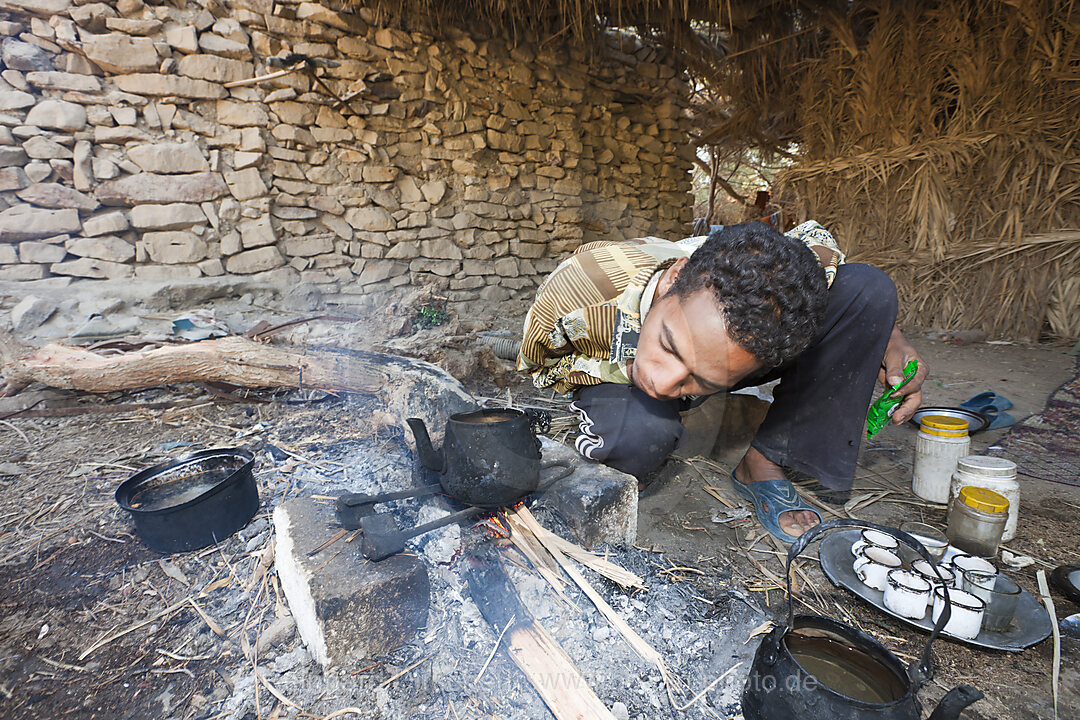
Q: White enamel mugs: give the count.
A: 6